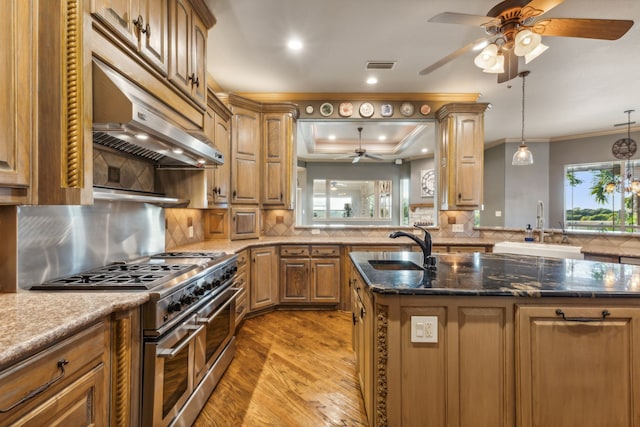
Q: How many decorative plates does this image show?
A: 7